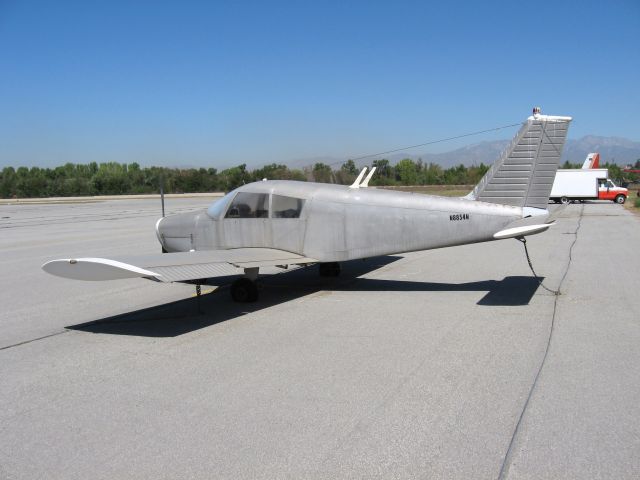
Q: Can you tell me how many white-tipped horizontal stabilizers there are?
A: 1